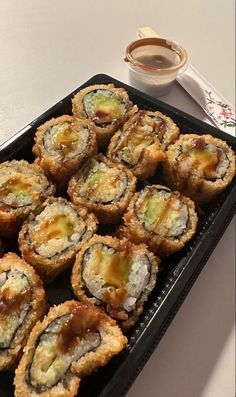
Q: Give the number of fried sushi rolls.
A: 11